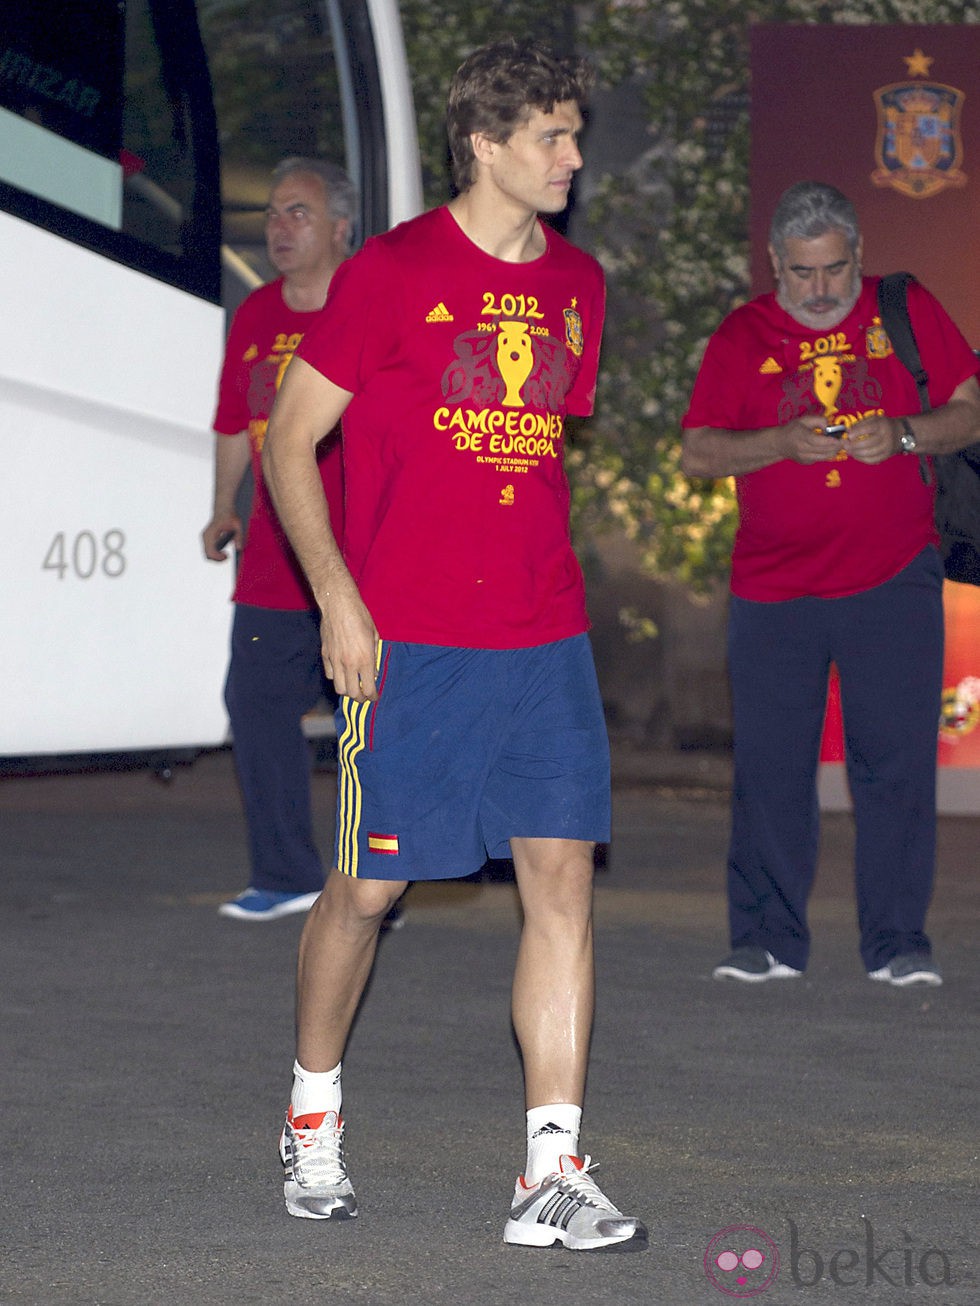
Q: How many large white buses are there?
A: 1